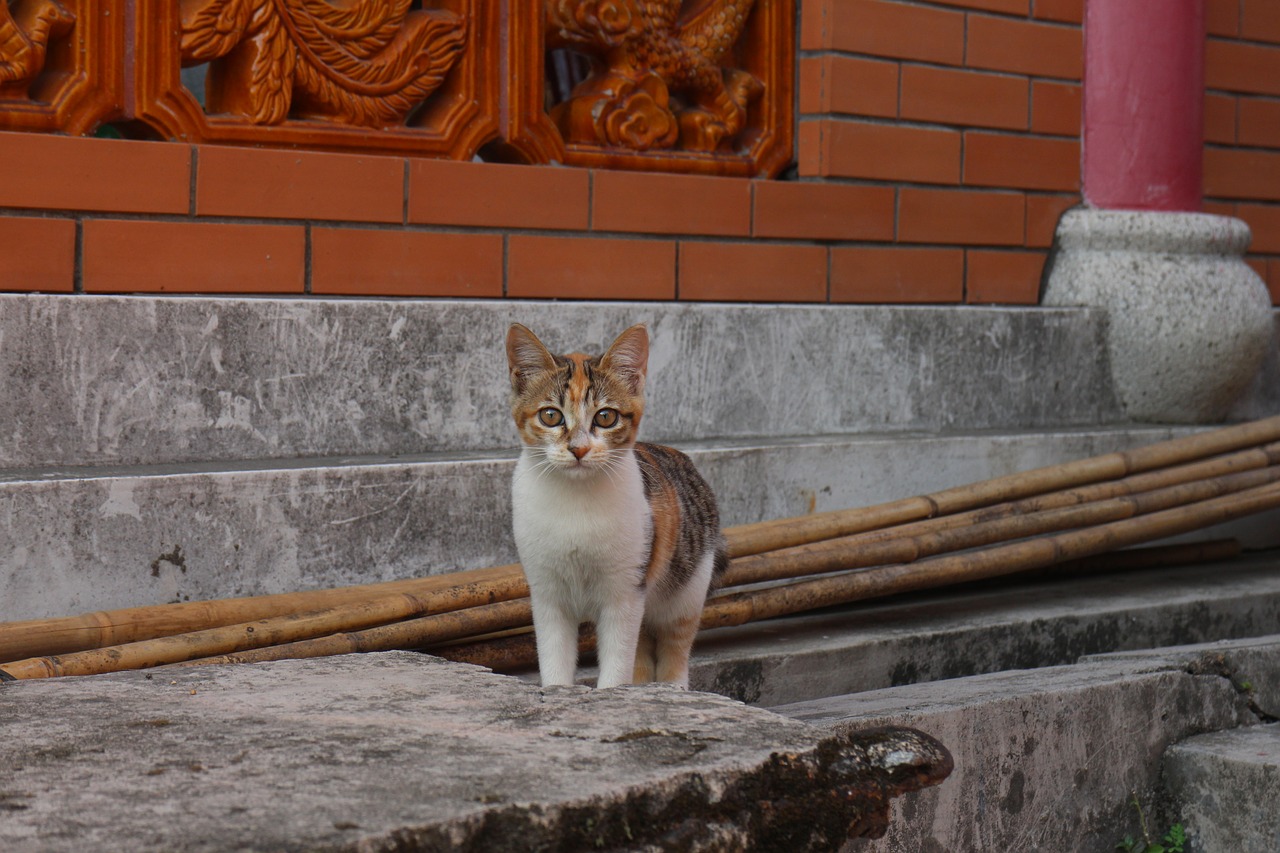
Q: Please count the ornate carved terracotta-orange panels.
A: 3